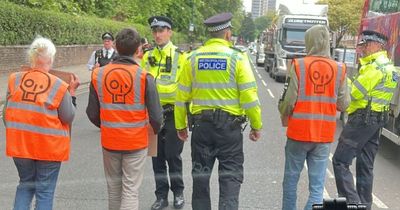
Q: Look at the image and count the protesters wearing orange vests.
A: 3